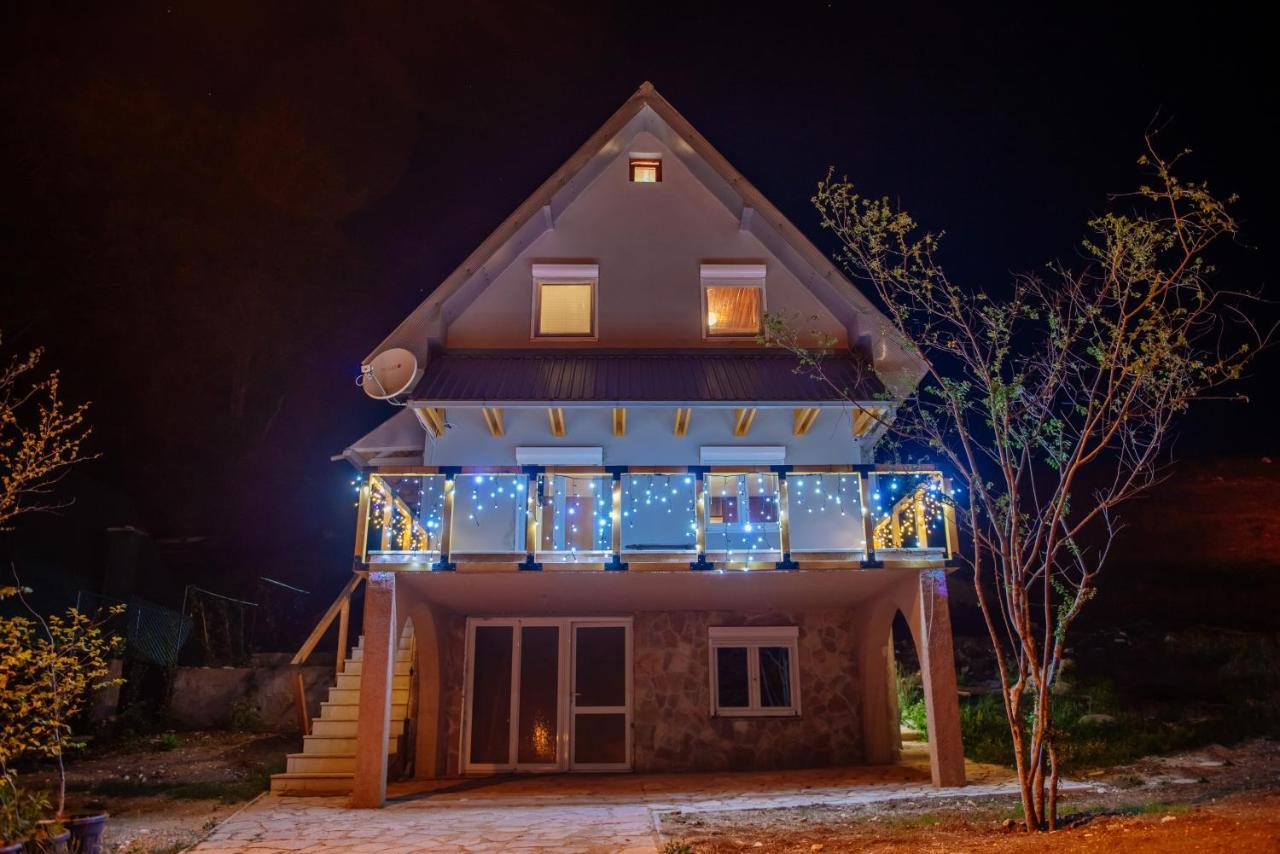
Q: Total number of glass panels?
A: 7